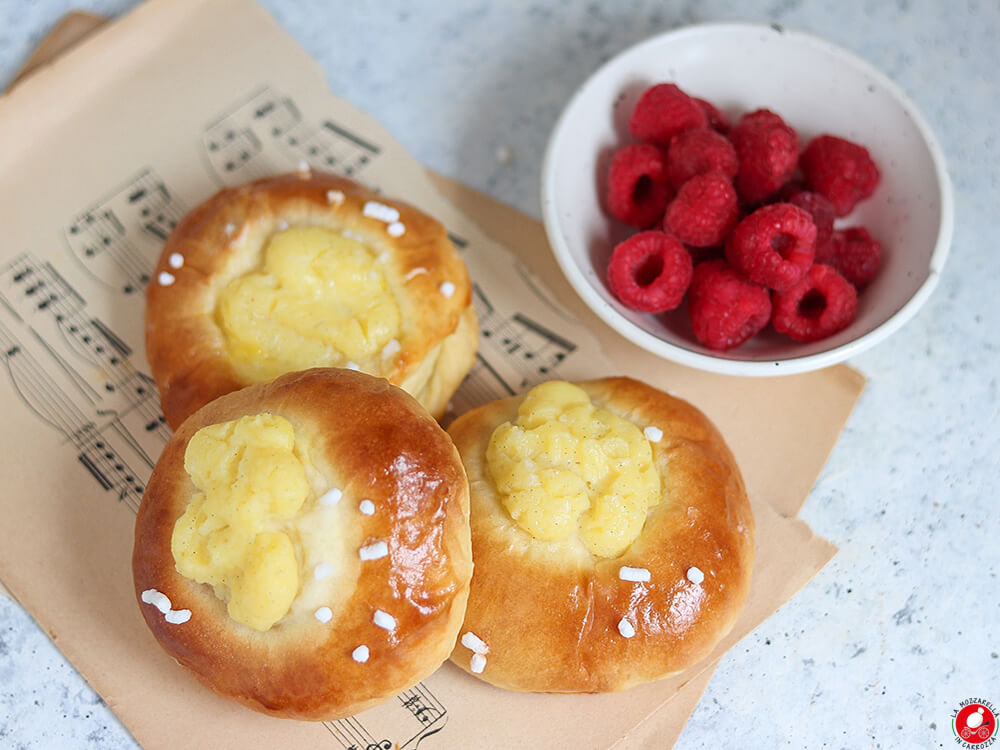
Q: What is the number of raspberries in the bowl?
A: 13